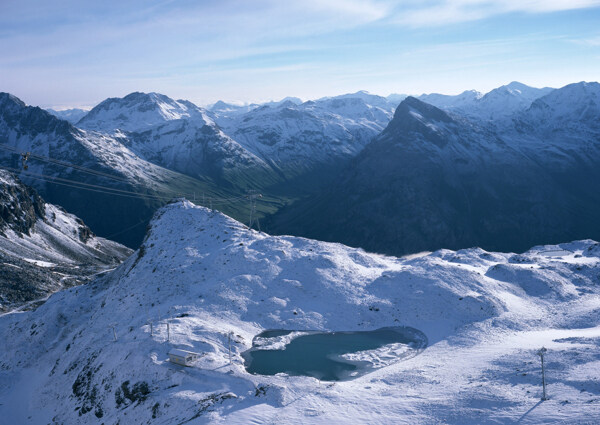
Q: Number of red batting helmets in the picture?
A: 0